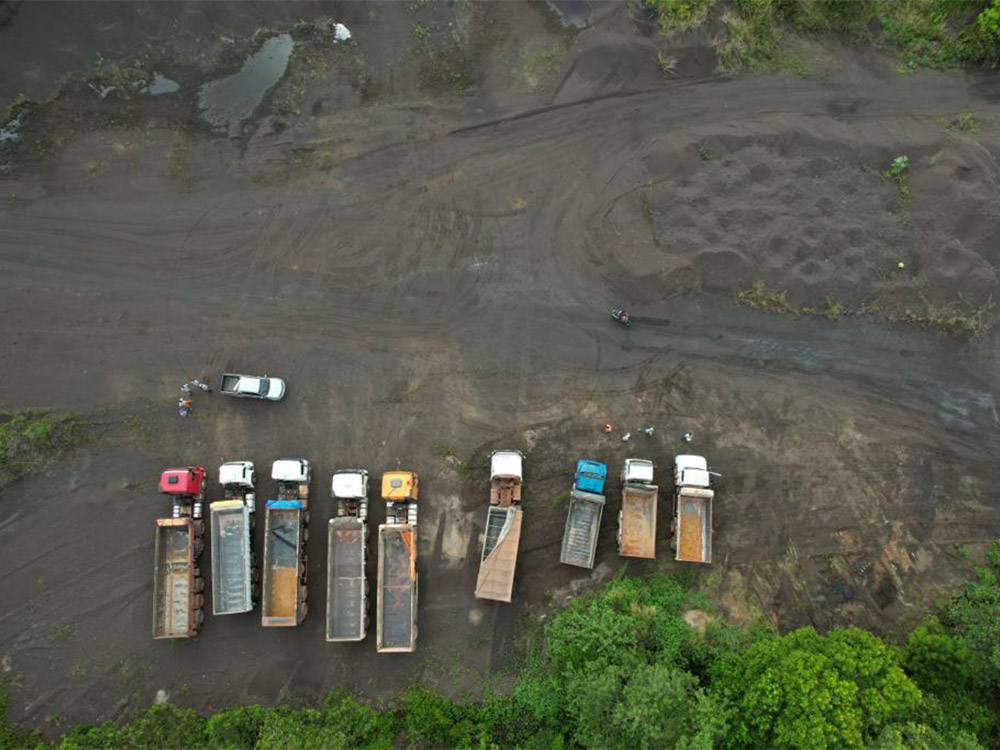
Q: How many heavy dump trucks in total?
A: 9